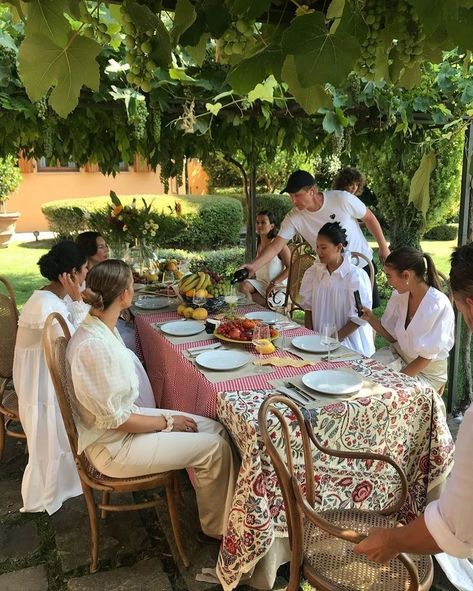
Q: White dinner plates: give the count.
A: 6